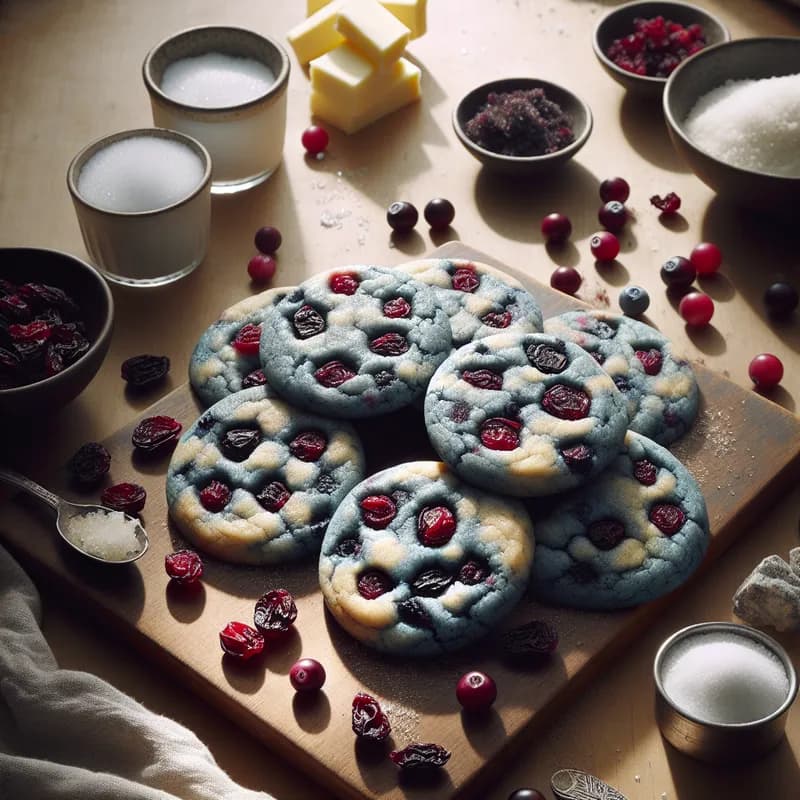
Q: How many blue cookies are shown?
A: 8